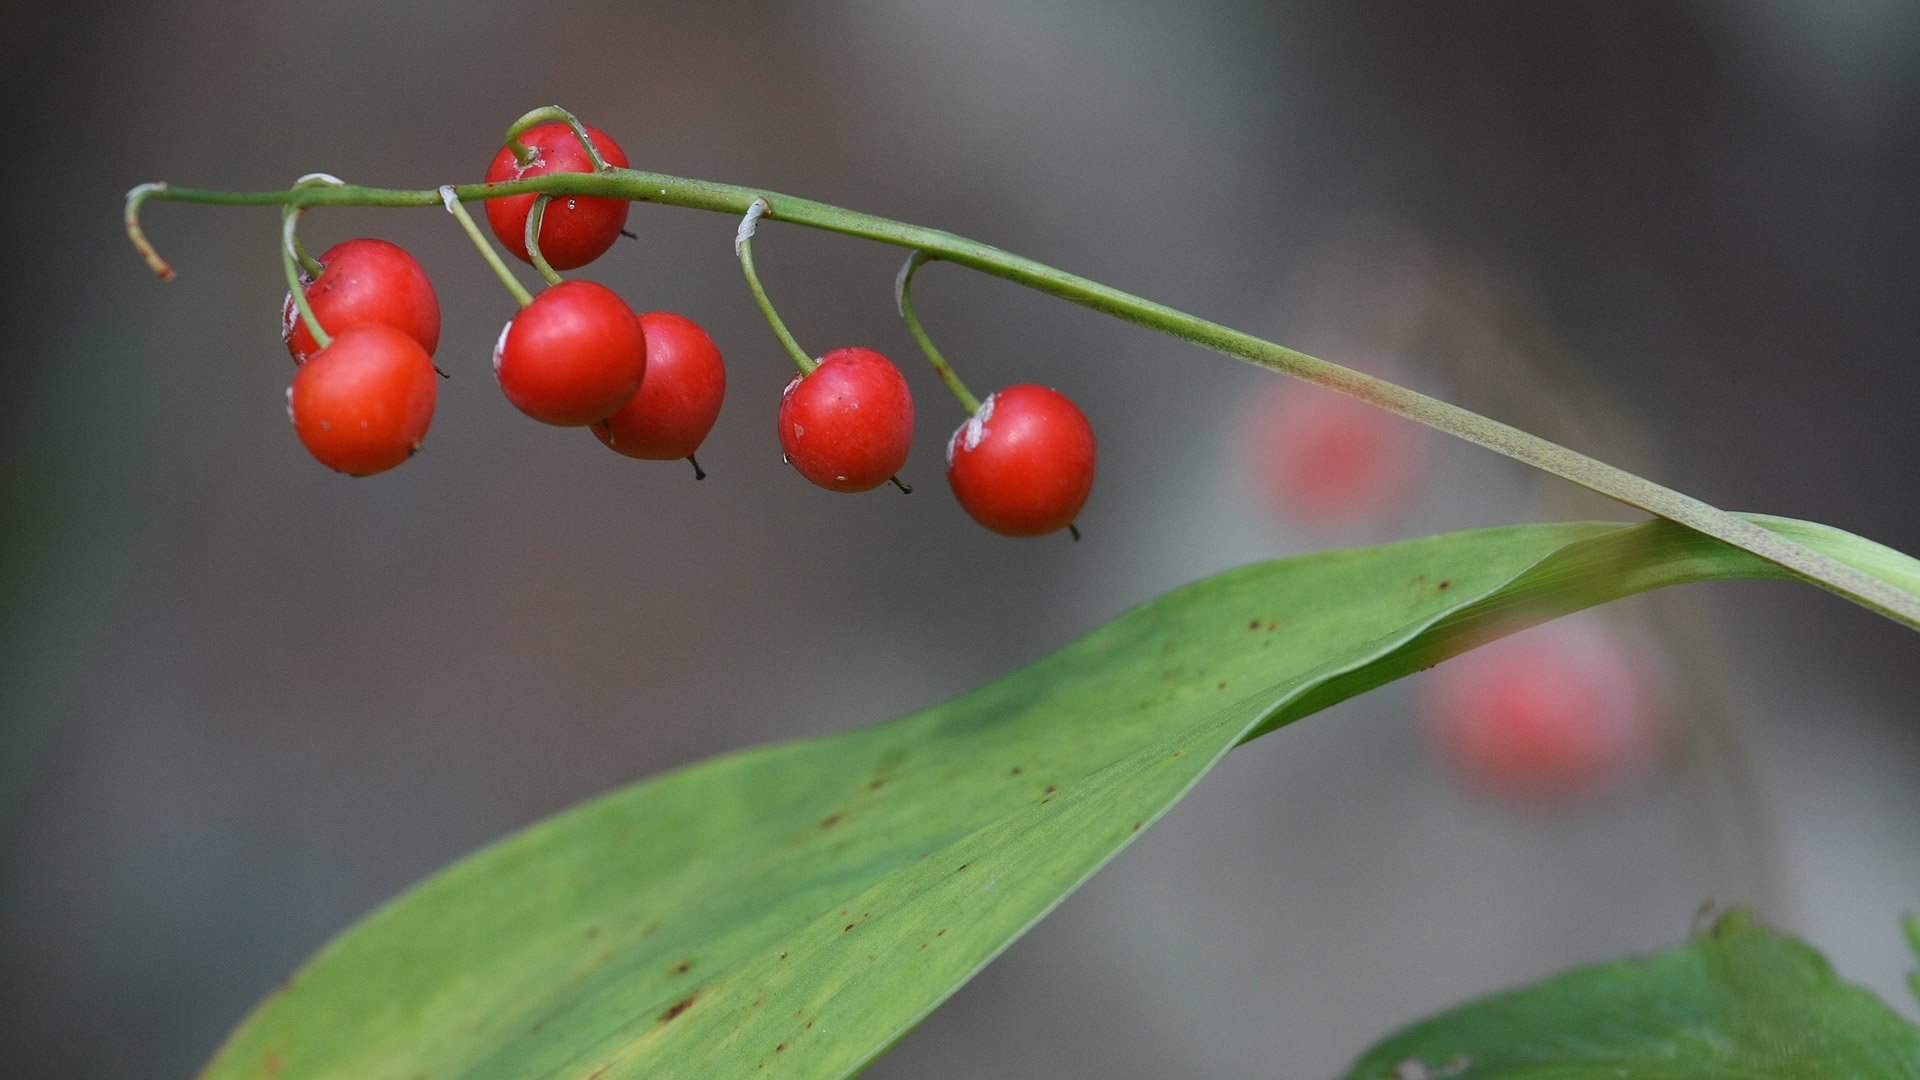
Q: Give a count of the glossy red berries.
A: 7